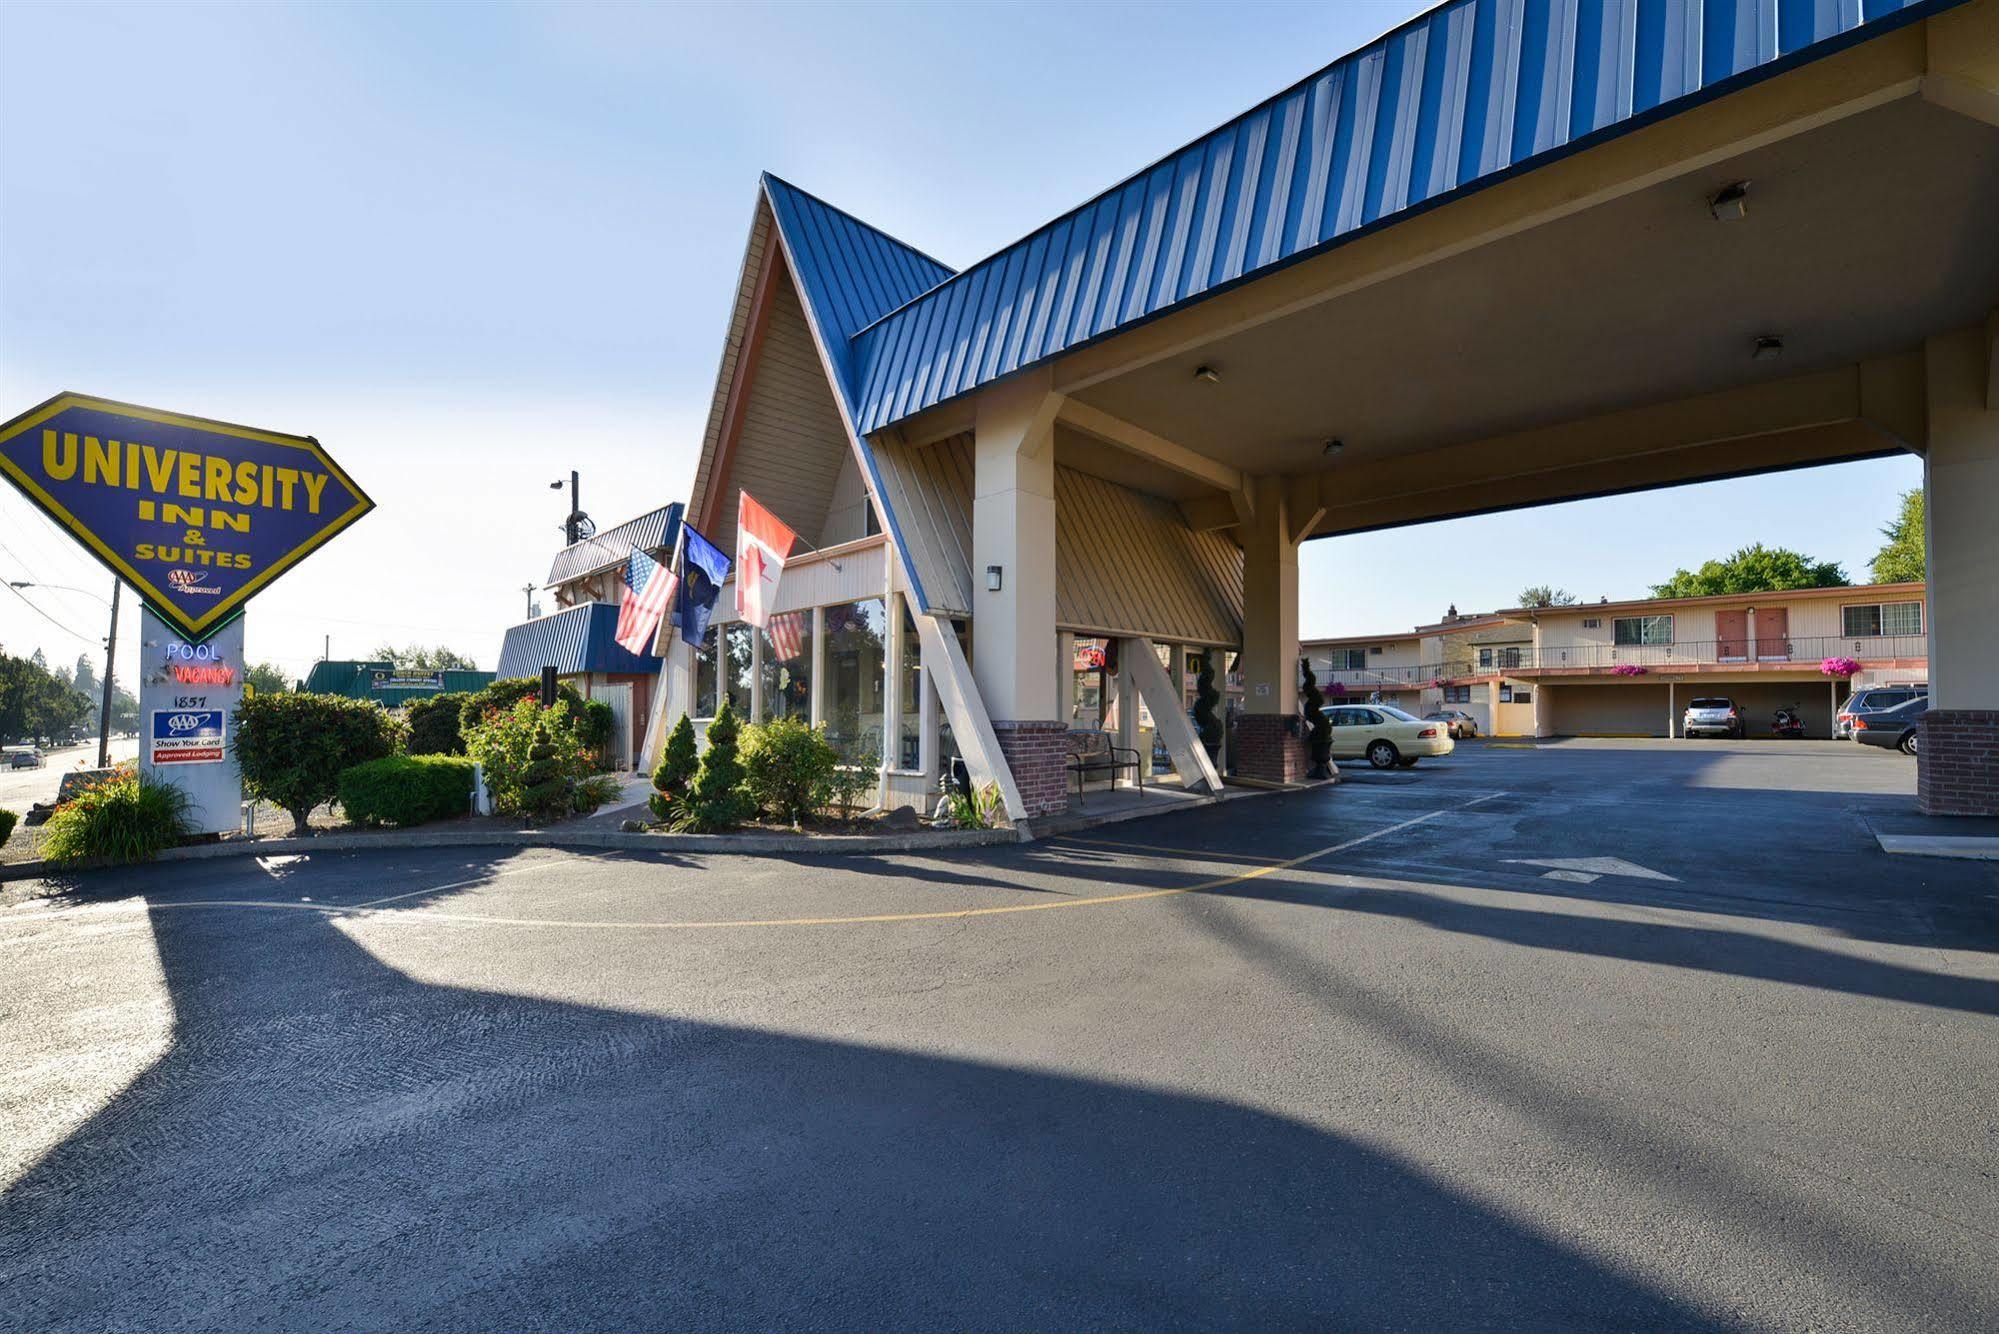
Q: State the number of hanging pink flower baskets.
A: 4